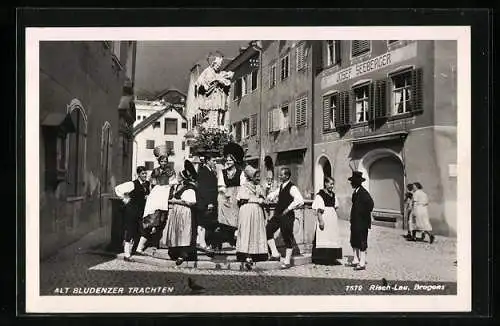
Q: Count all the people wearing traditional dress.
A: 9